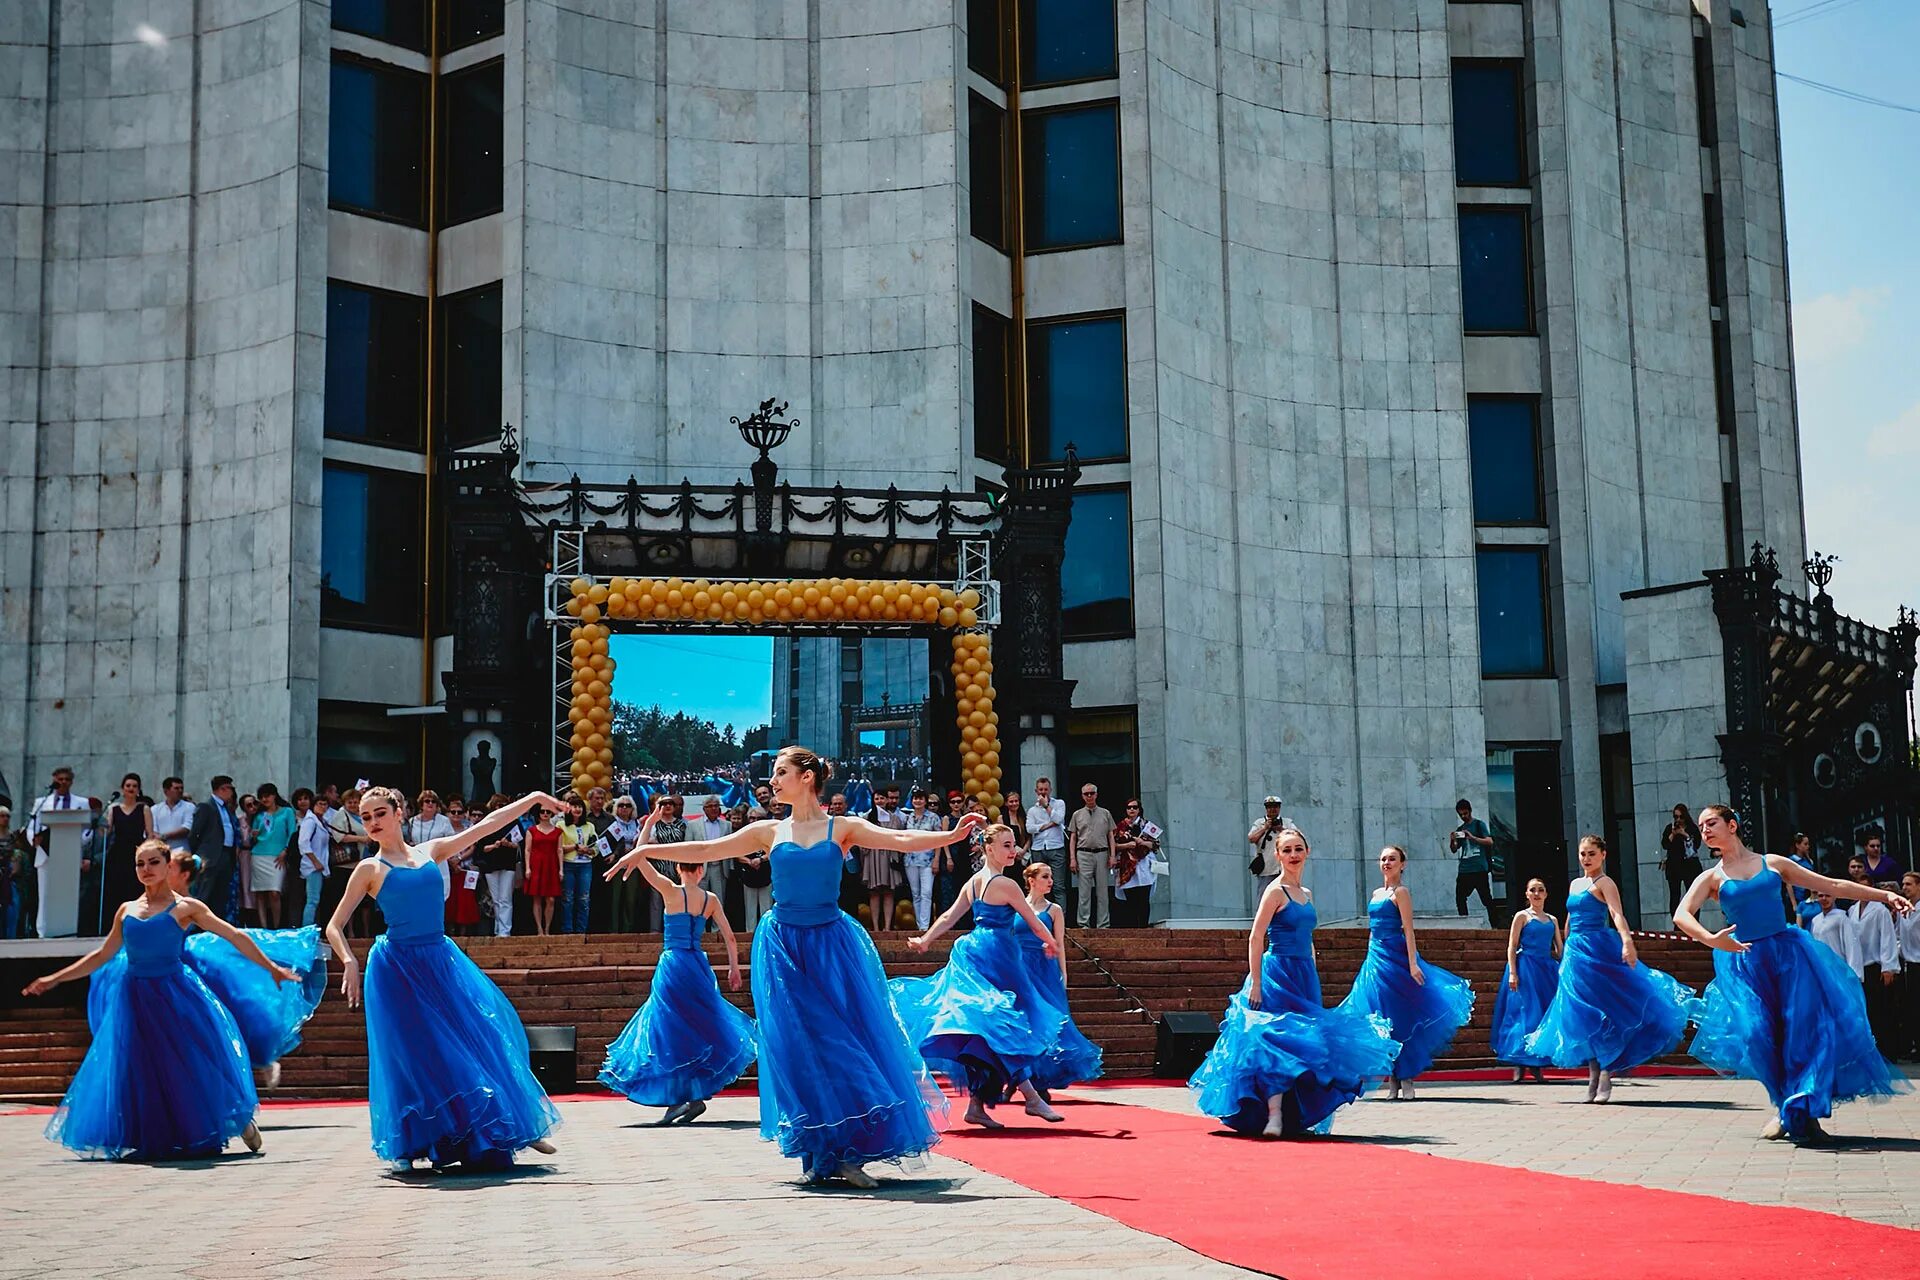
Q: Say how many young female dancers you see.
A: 12